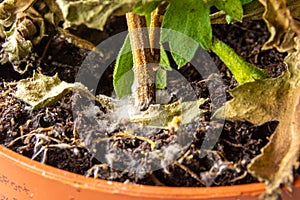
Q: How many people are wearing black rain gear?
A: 0